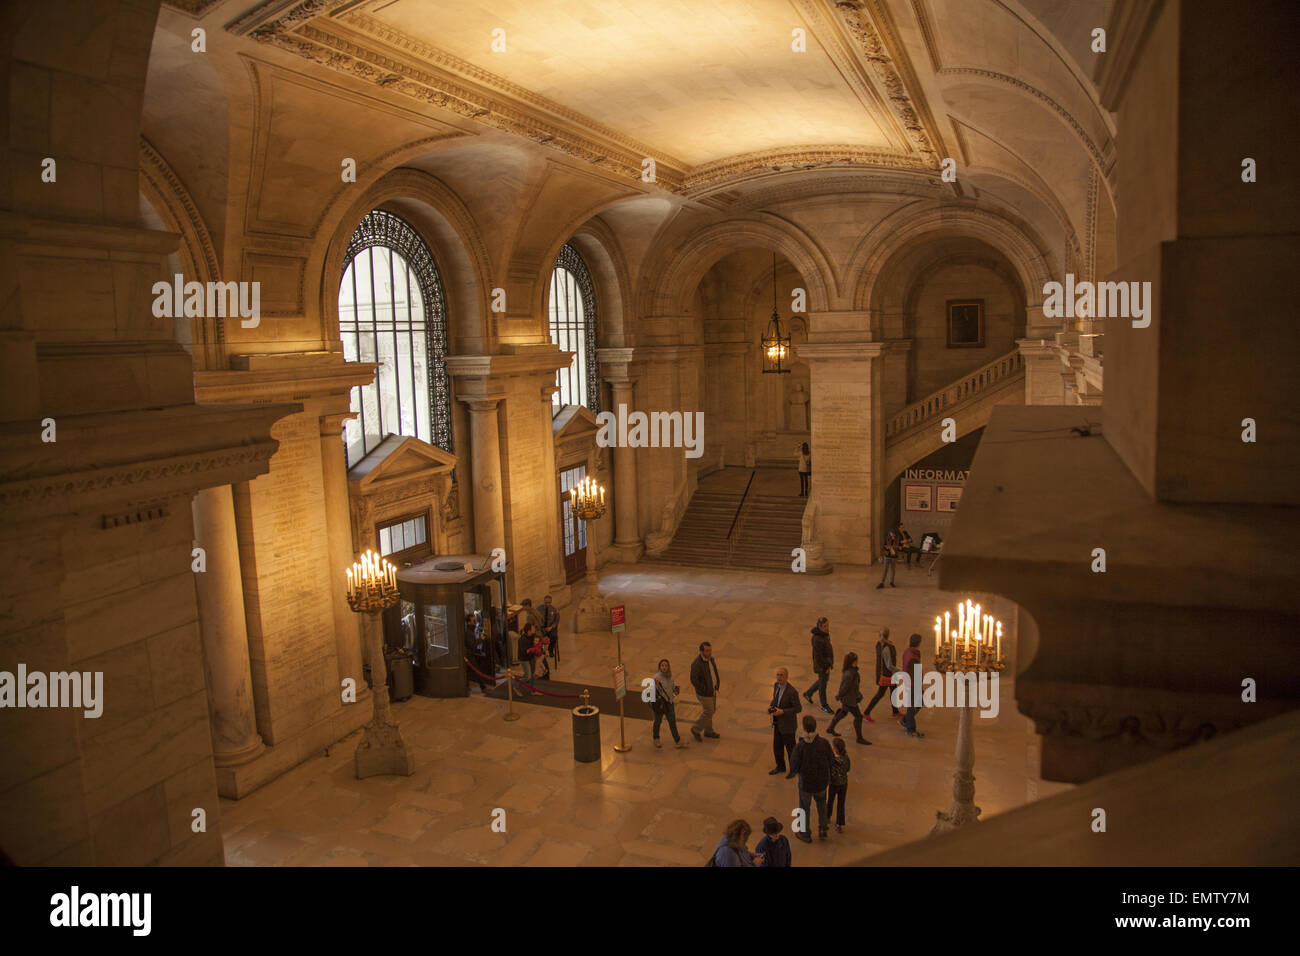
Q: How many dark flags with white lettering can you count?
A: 0